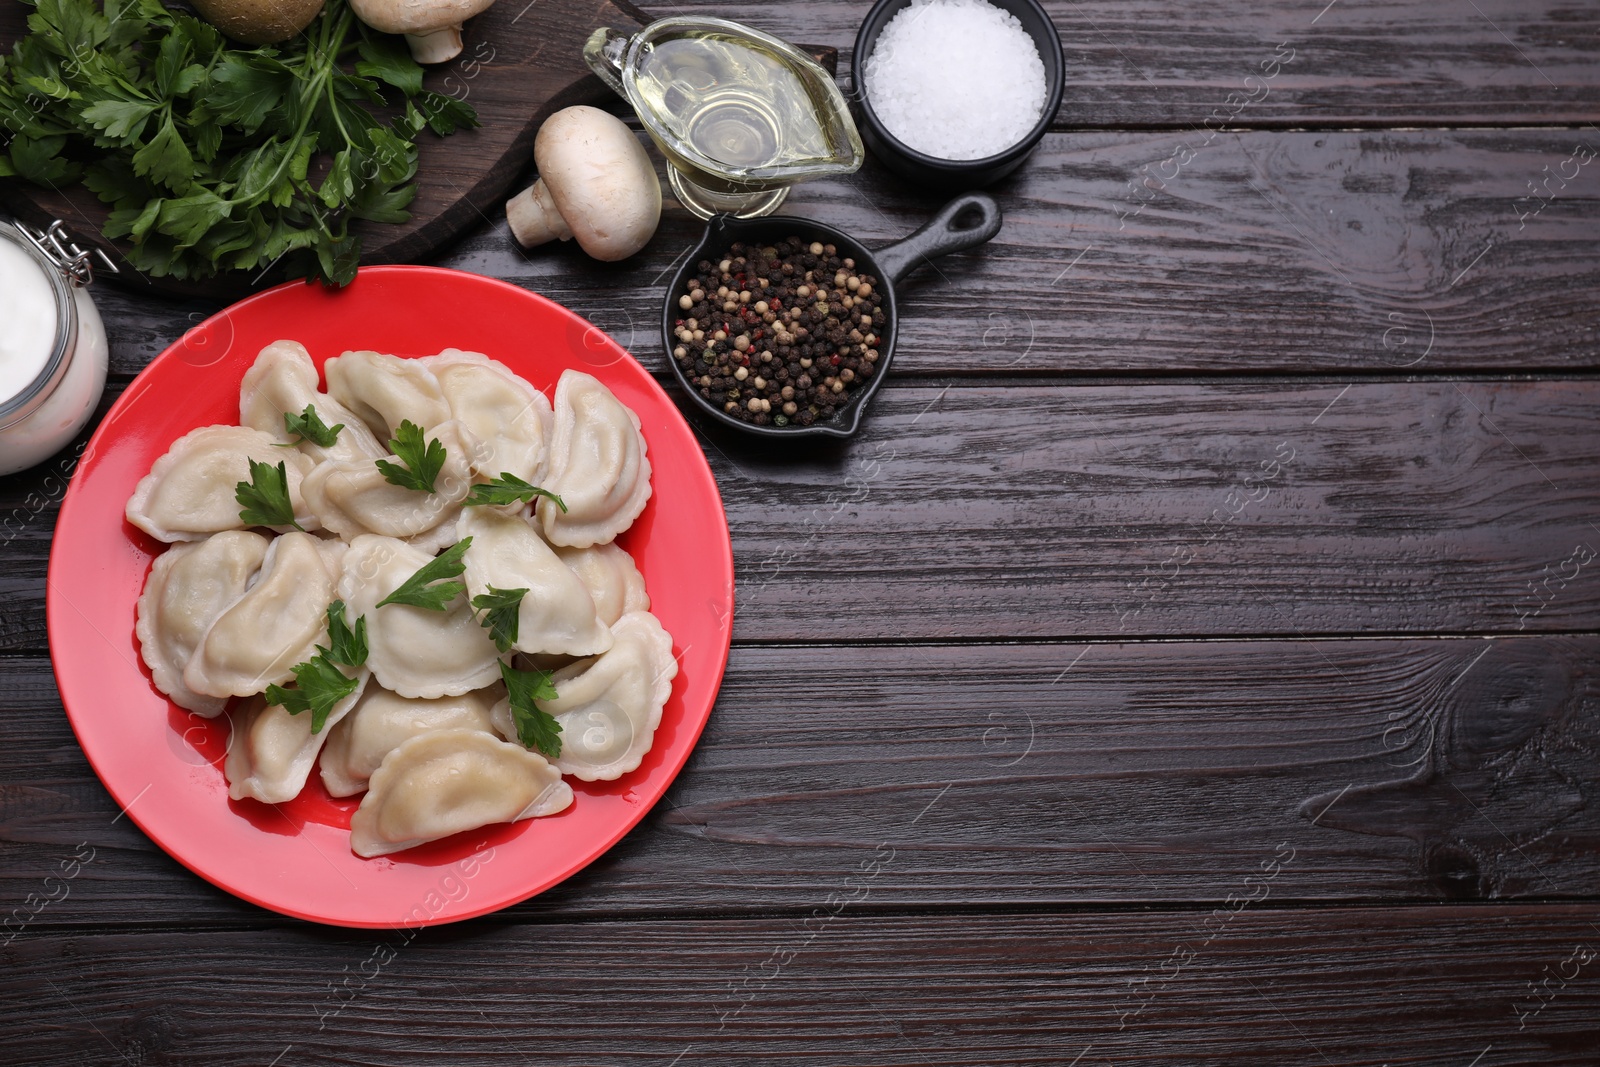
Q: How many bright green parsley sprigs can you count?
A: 9